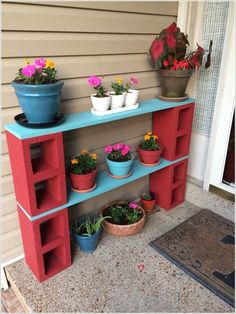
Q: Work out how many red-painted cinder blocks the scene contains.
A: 4